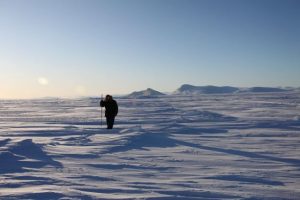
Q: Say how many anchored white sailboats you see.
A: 0